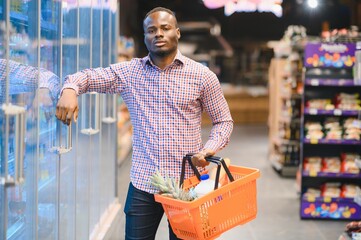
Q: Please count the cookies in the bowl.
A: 0